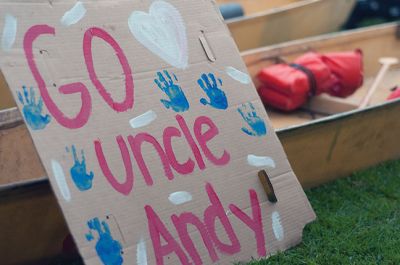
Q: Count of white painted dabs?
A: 9